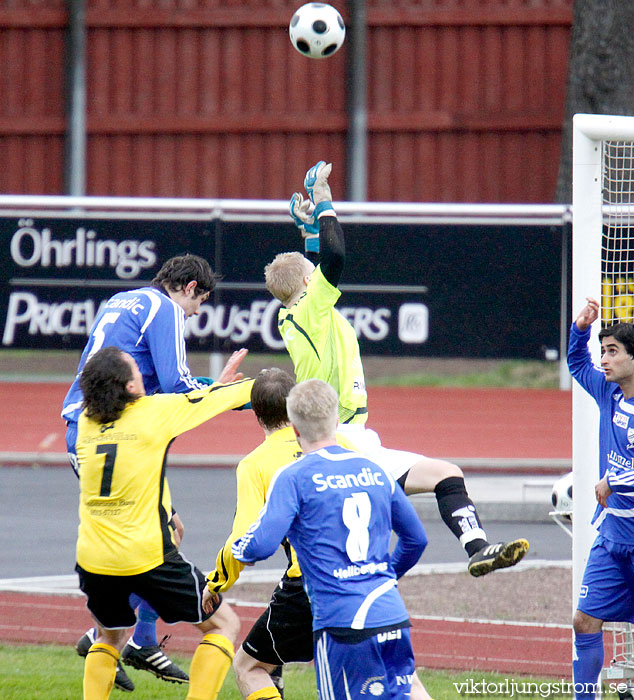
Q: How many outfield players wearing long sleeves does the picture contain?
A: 5